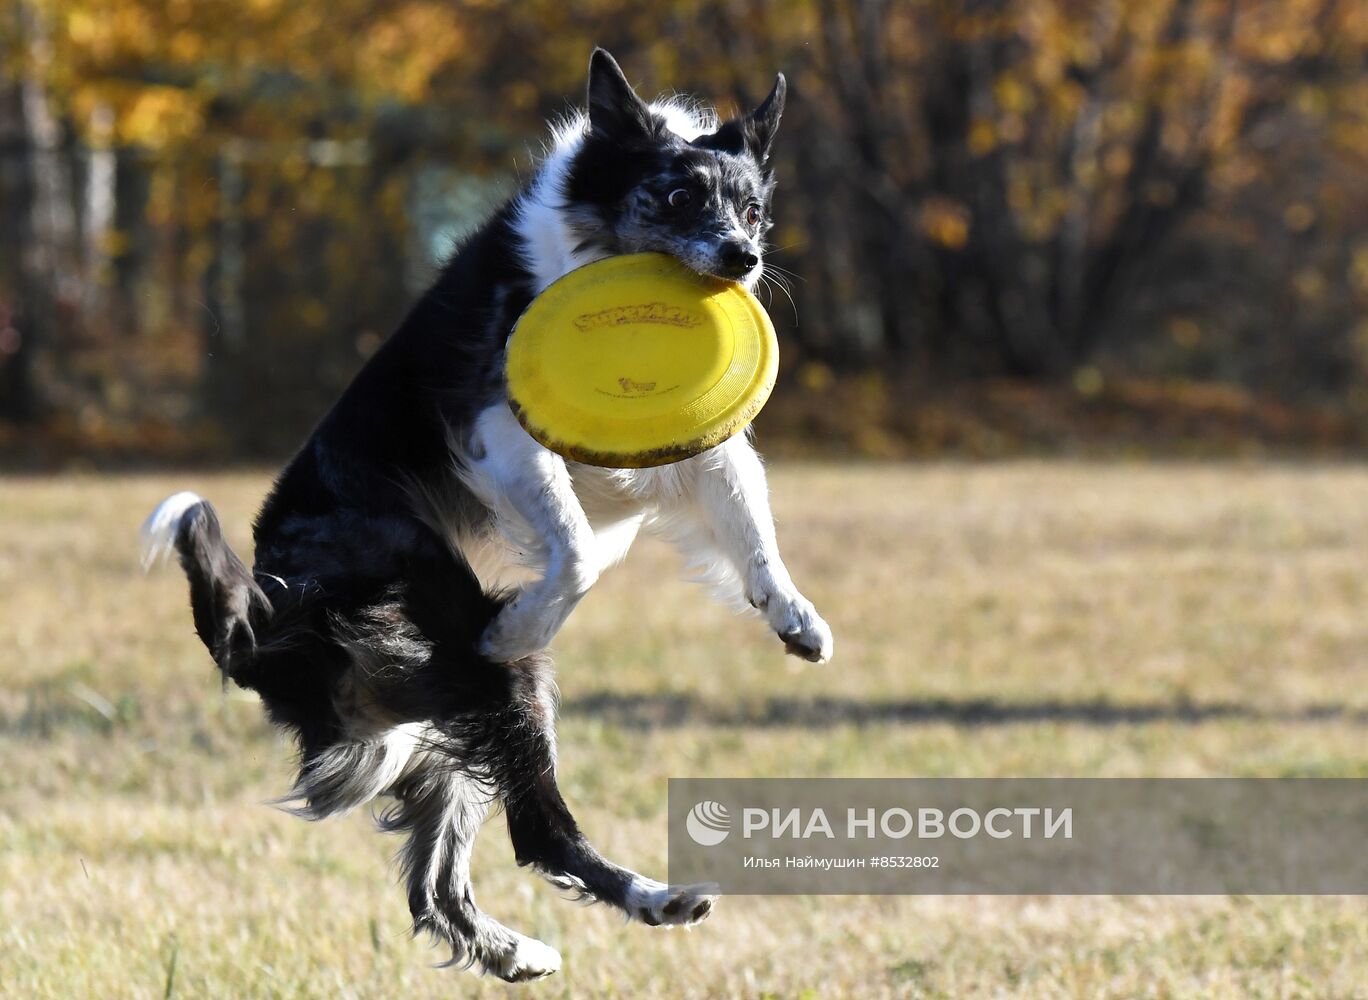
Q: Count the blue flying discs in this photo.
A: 0